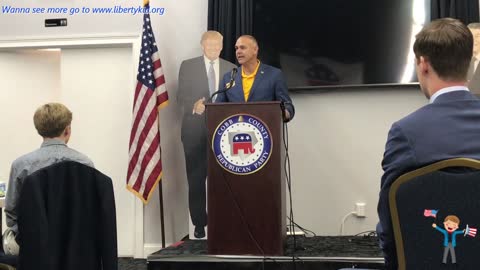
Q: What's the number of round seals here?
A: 1